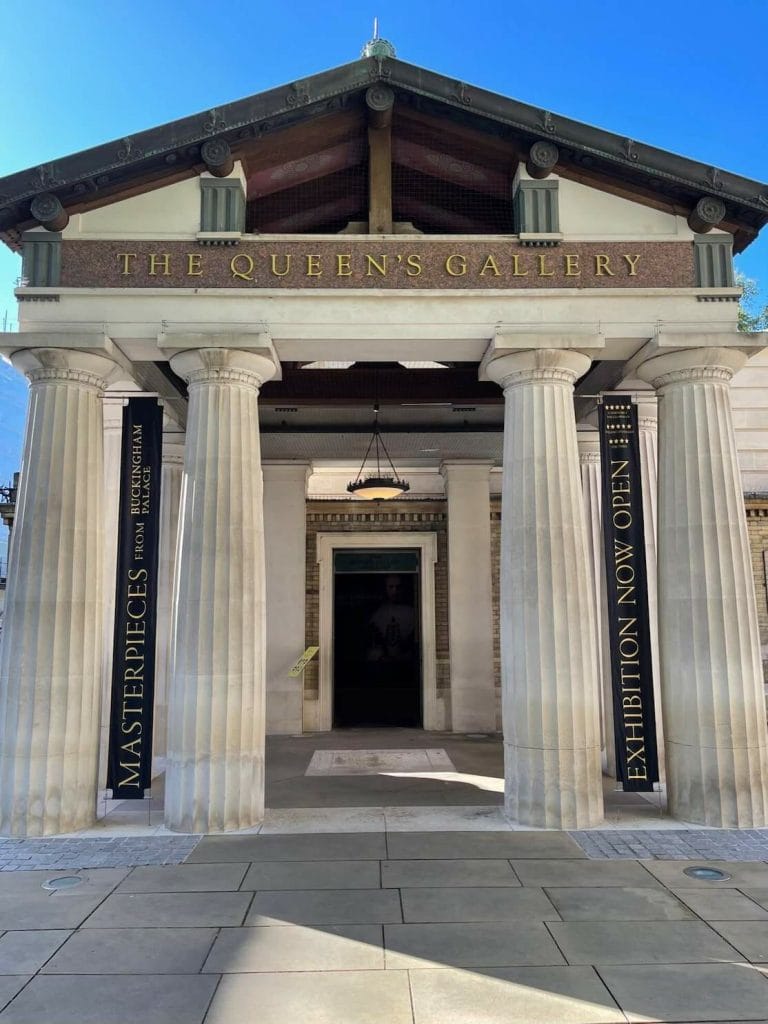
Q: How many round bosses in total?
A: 5